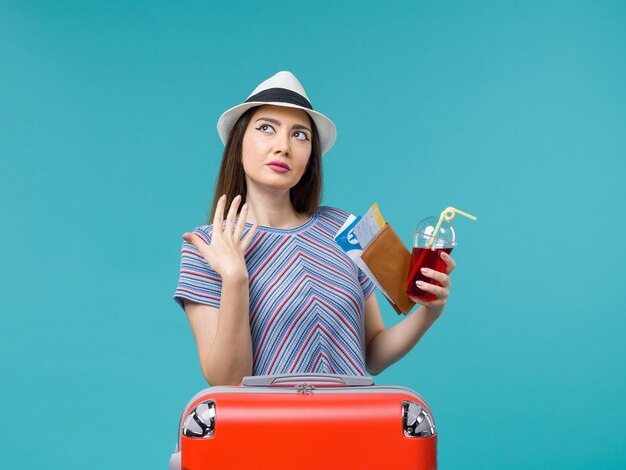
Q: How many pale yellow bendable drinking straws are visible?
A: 1